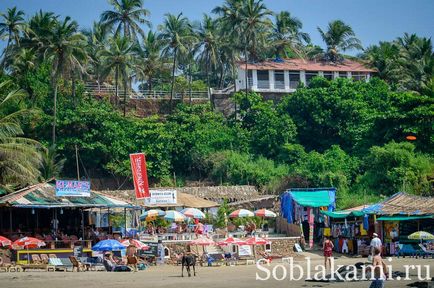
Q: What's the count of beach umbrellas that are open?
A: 13